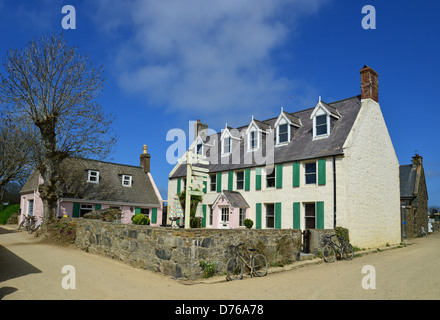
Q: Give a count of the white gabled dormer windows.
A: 5